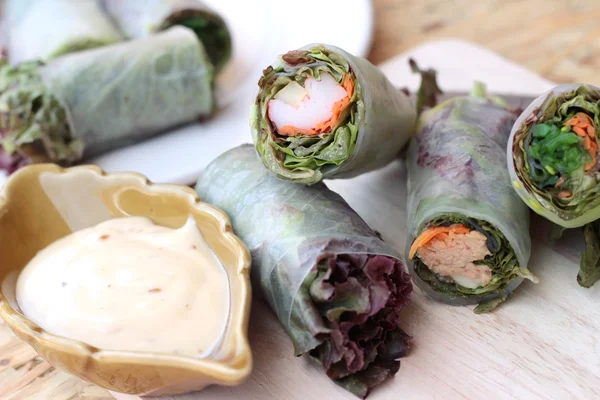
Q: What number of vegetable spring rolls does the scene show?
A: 7